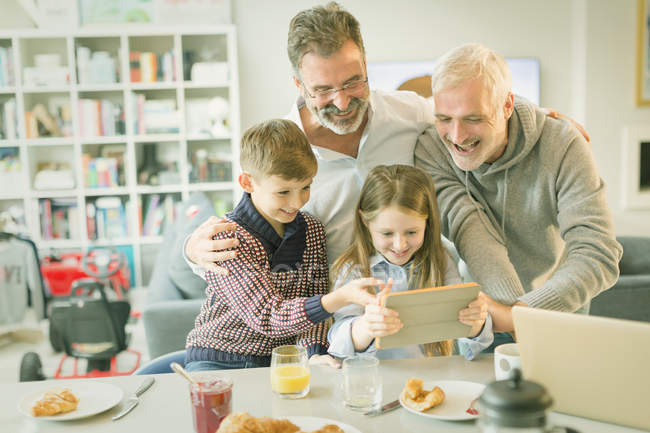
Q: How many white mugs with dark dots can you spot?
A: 1